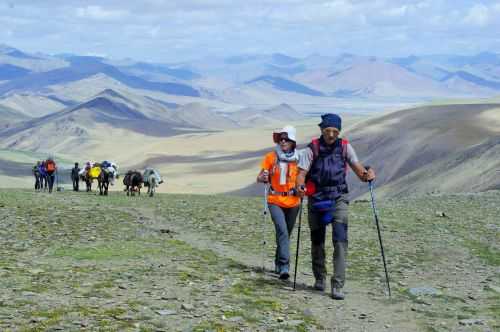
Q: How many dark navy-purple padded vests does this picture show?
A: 1